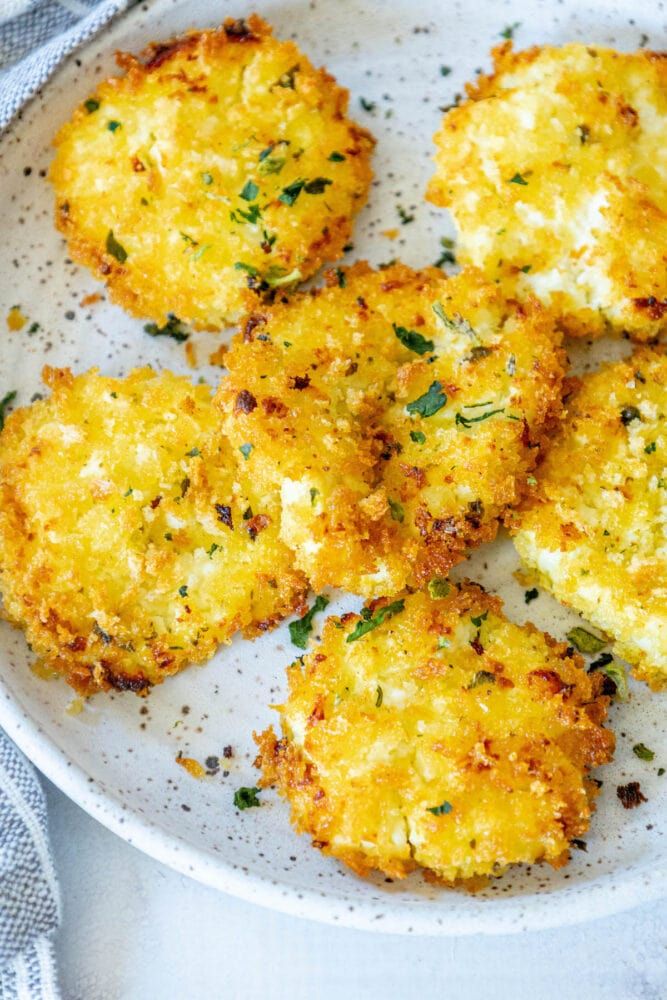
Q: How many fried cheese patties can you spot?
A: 6